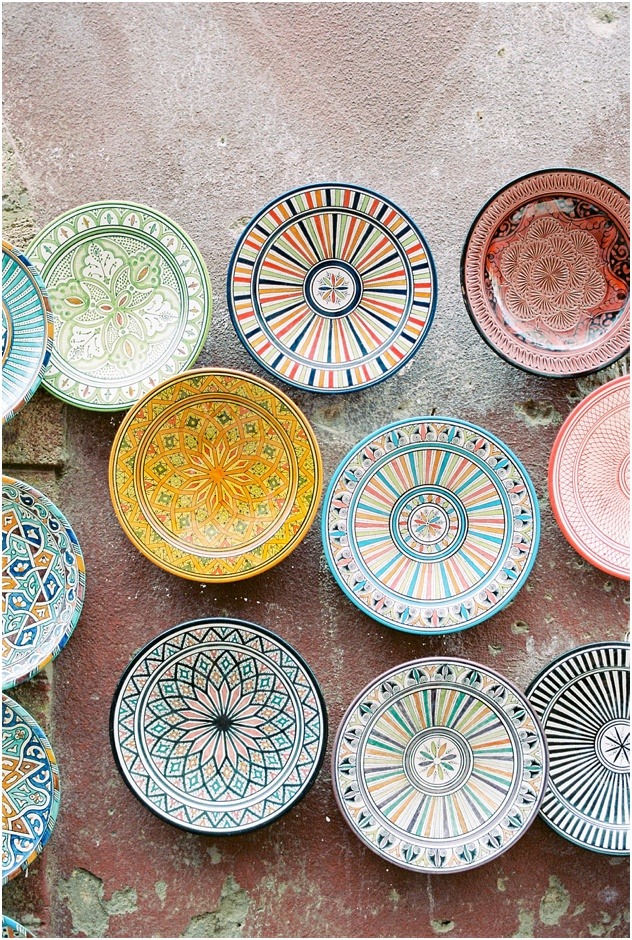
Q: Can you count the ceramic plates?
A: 13